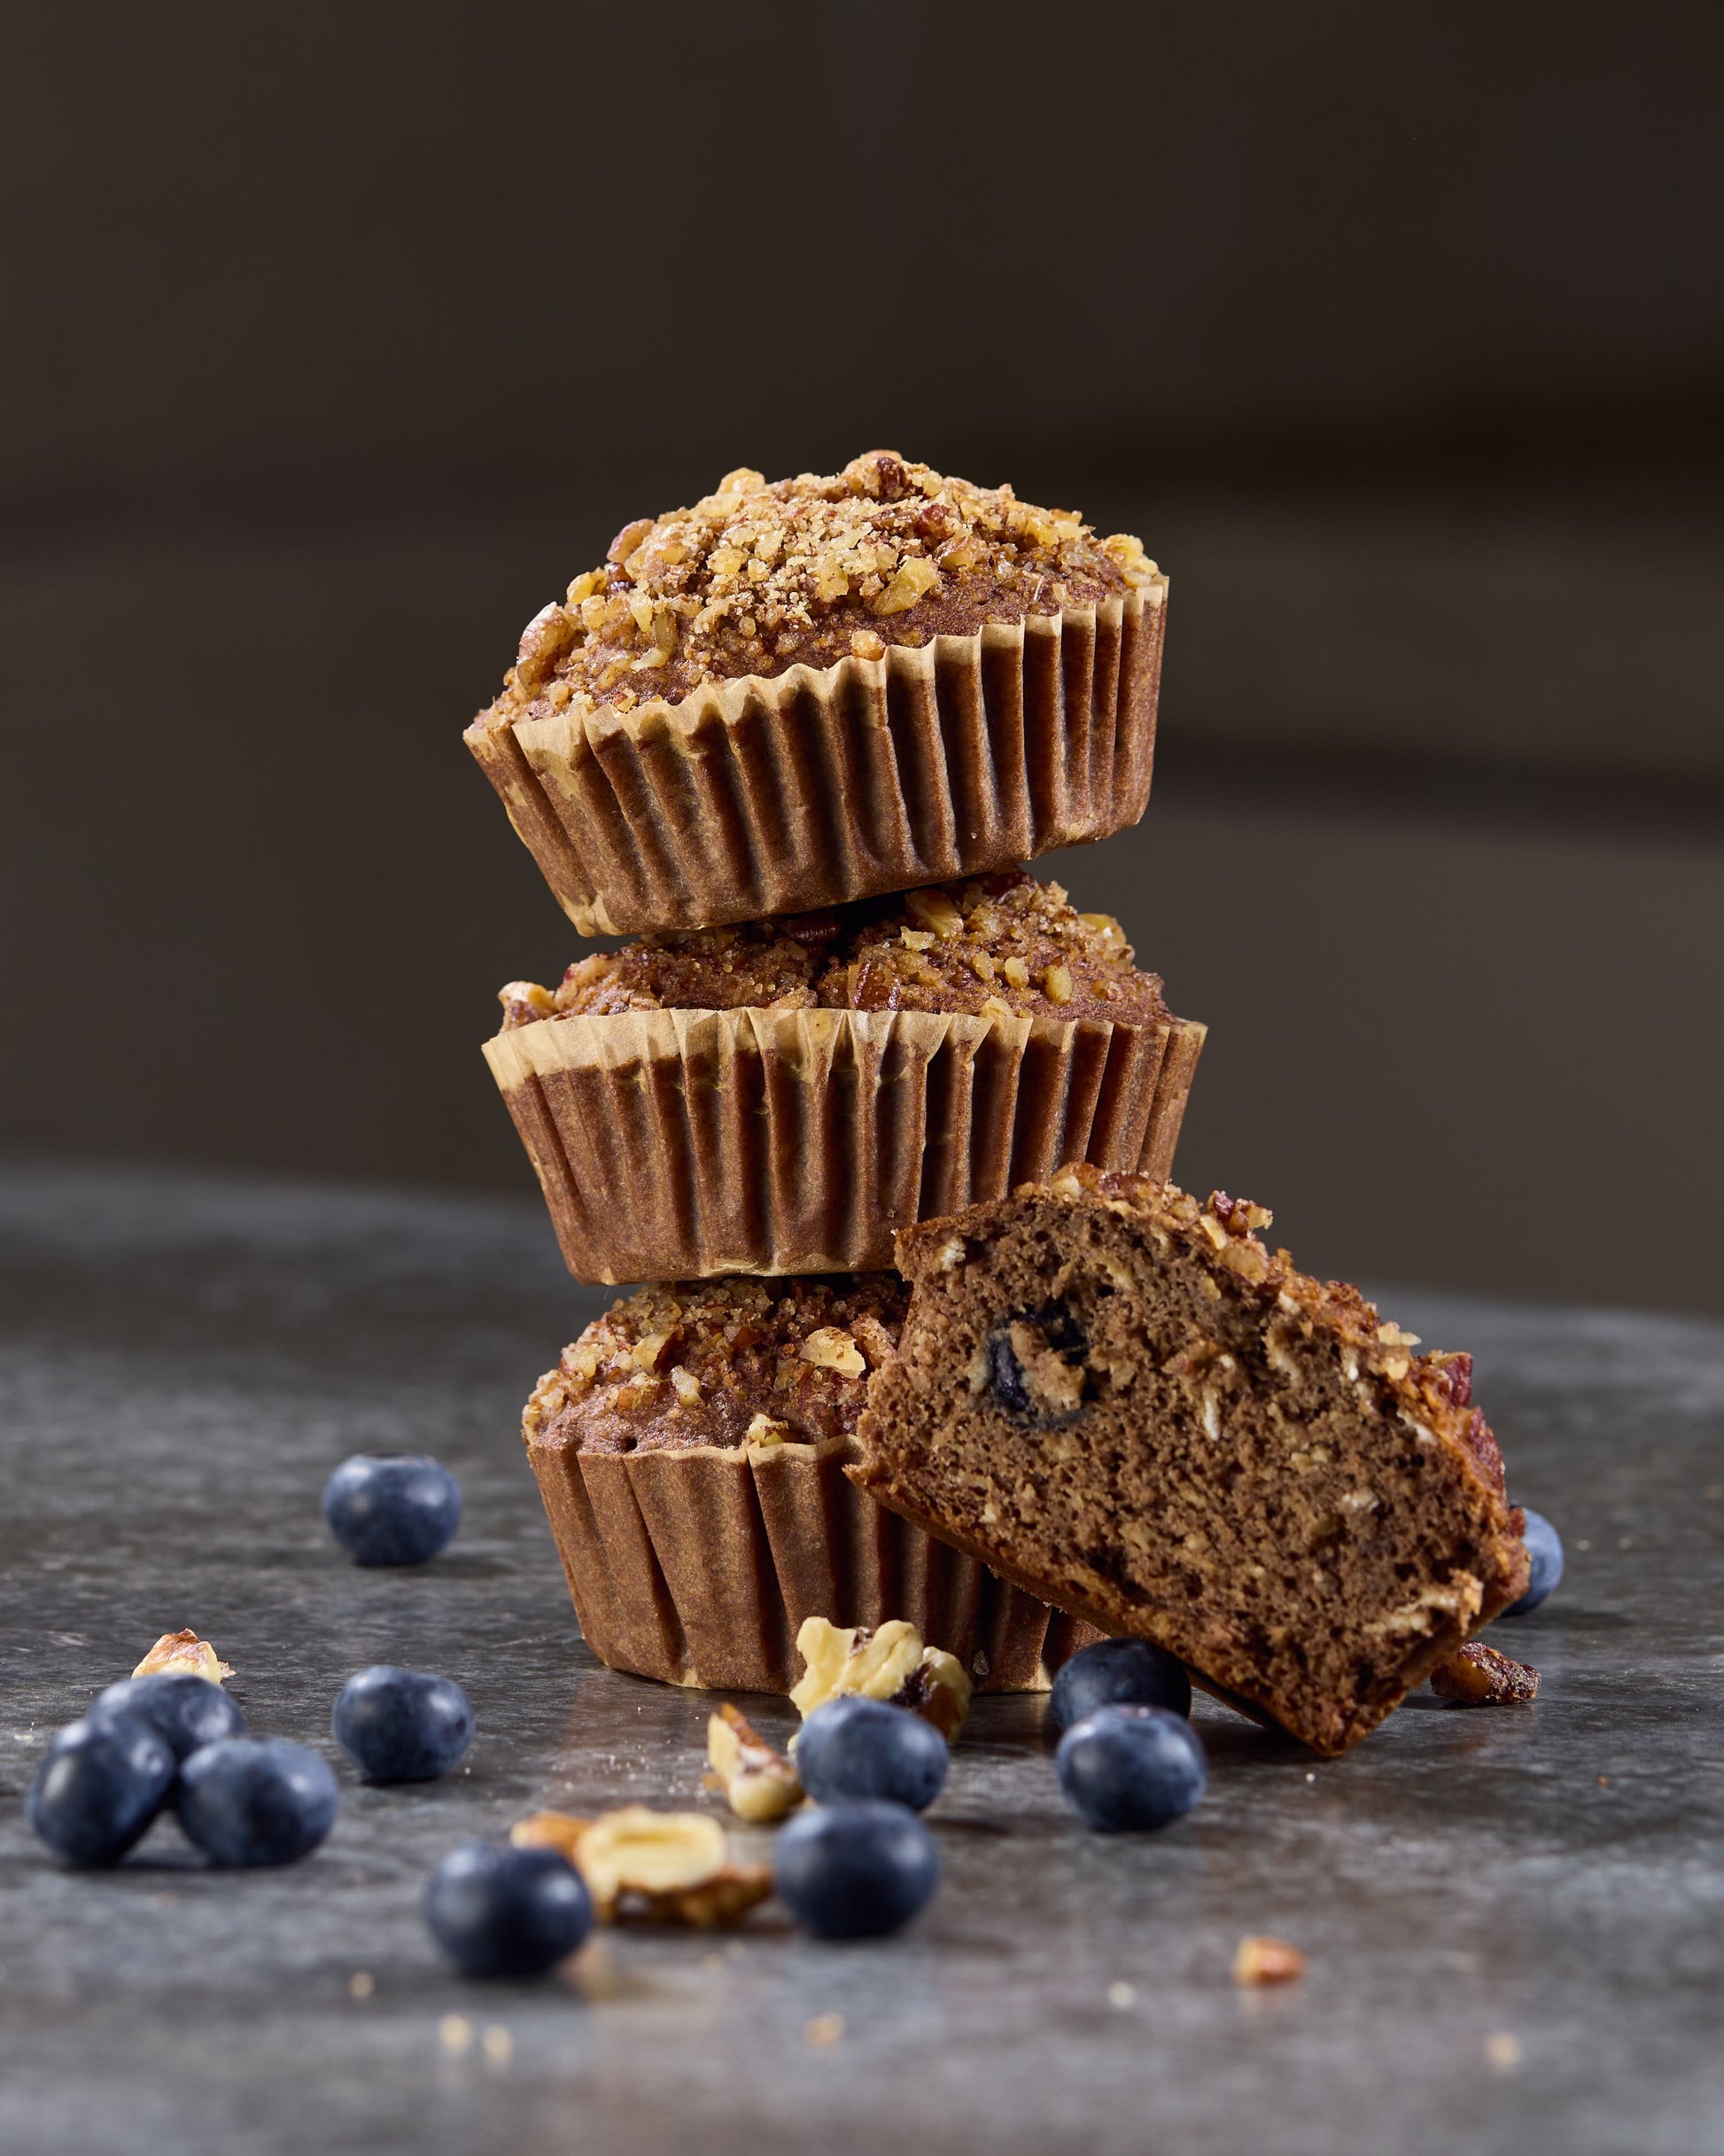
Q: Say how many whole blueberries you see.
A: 11